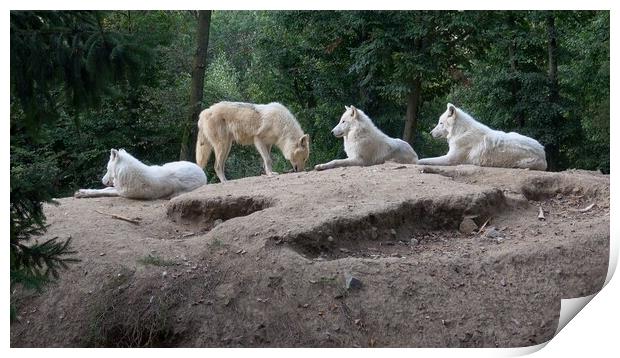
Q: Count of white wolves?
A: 4